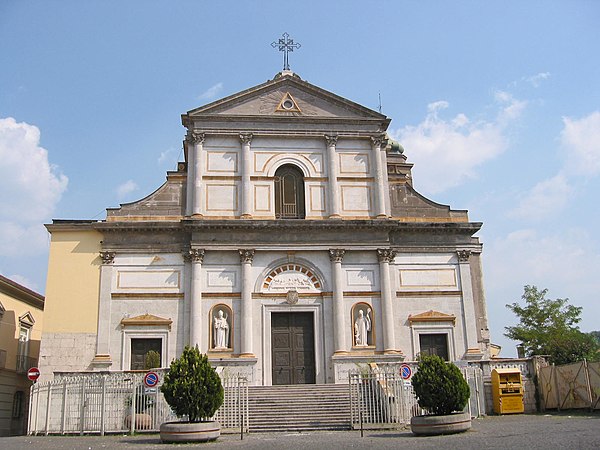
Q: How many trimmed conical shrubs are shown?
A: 2